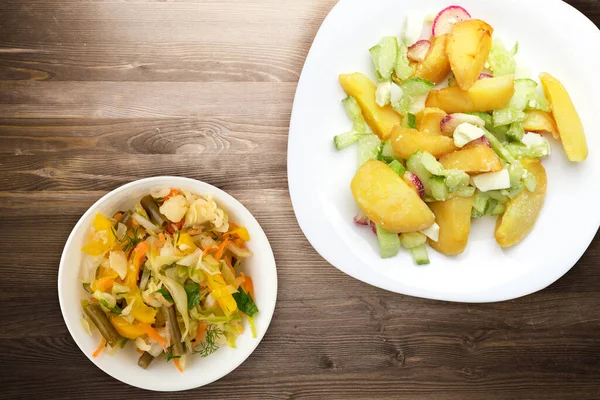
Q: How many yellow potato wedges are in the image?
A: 12